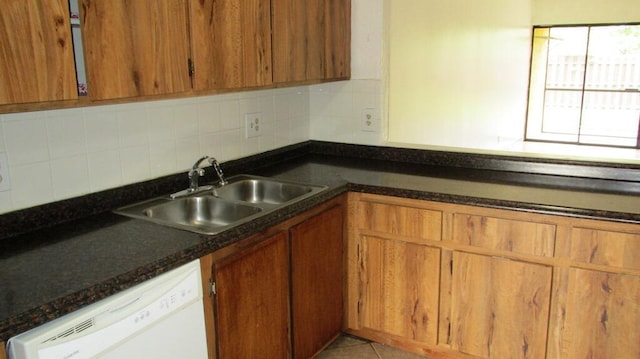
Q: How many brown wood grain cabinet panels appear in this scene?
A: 12